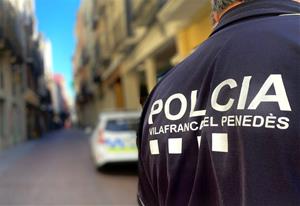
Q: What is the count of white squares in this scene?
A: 4